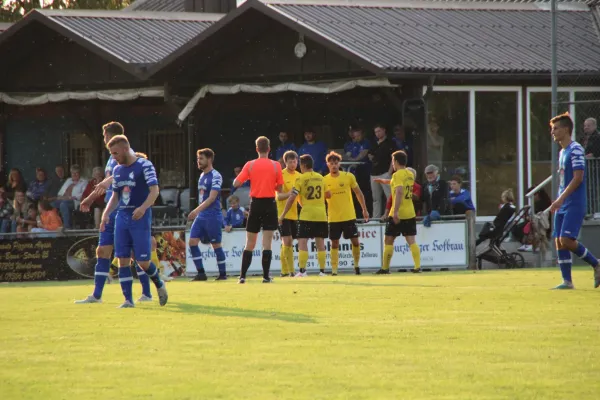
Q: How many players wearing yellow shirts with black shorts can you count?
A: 4